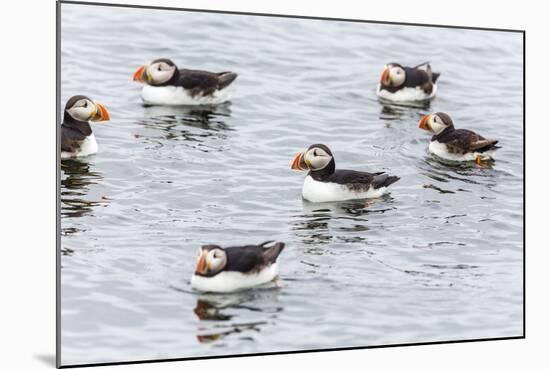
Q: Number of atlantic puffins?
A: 6